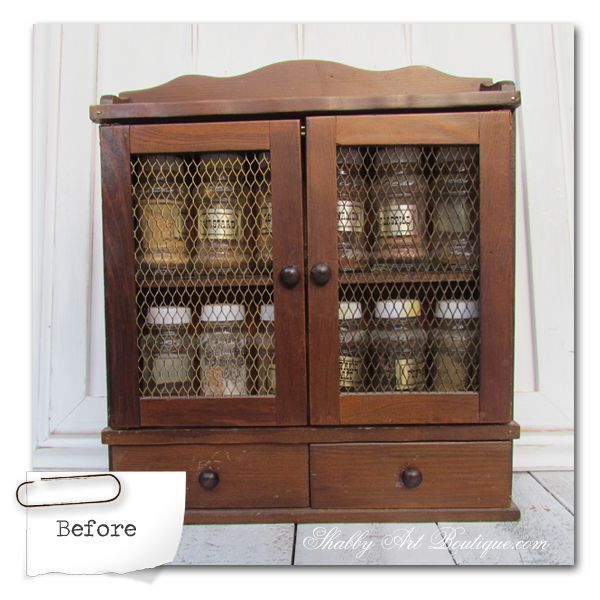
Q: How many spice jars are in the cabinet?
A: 12